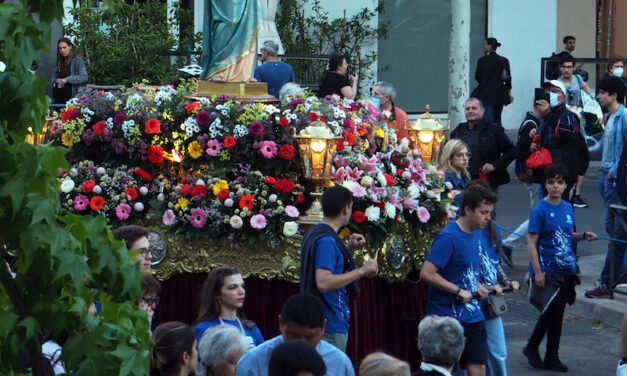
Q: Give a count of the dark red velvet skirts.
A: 1